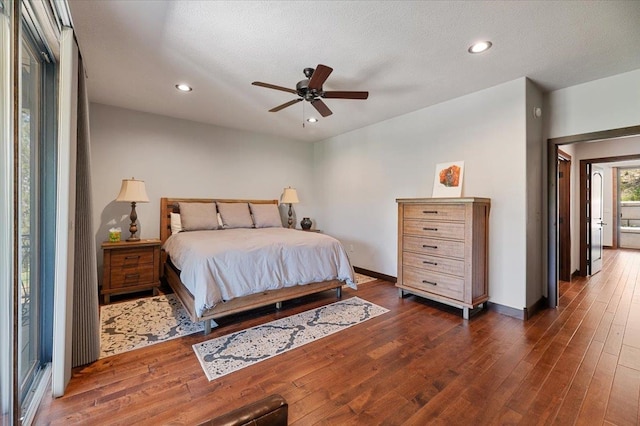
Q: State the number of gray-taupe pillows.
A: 3